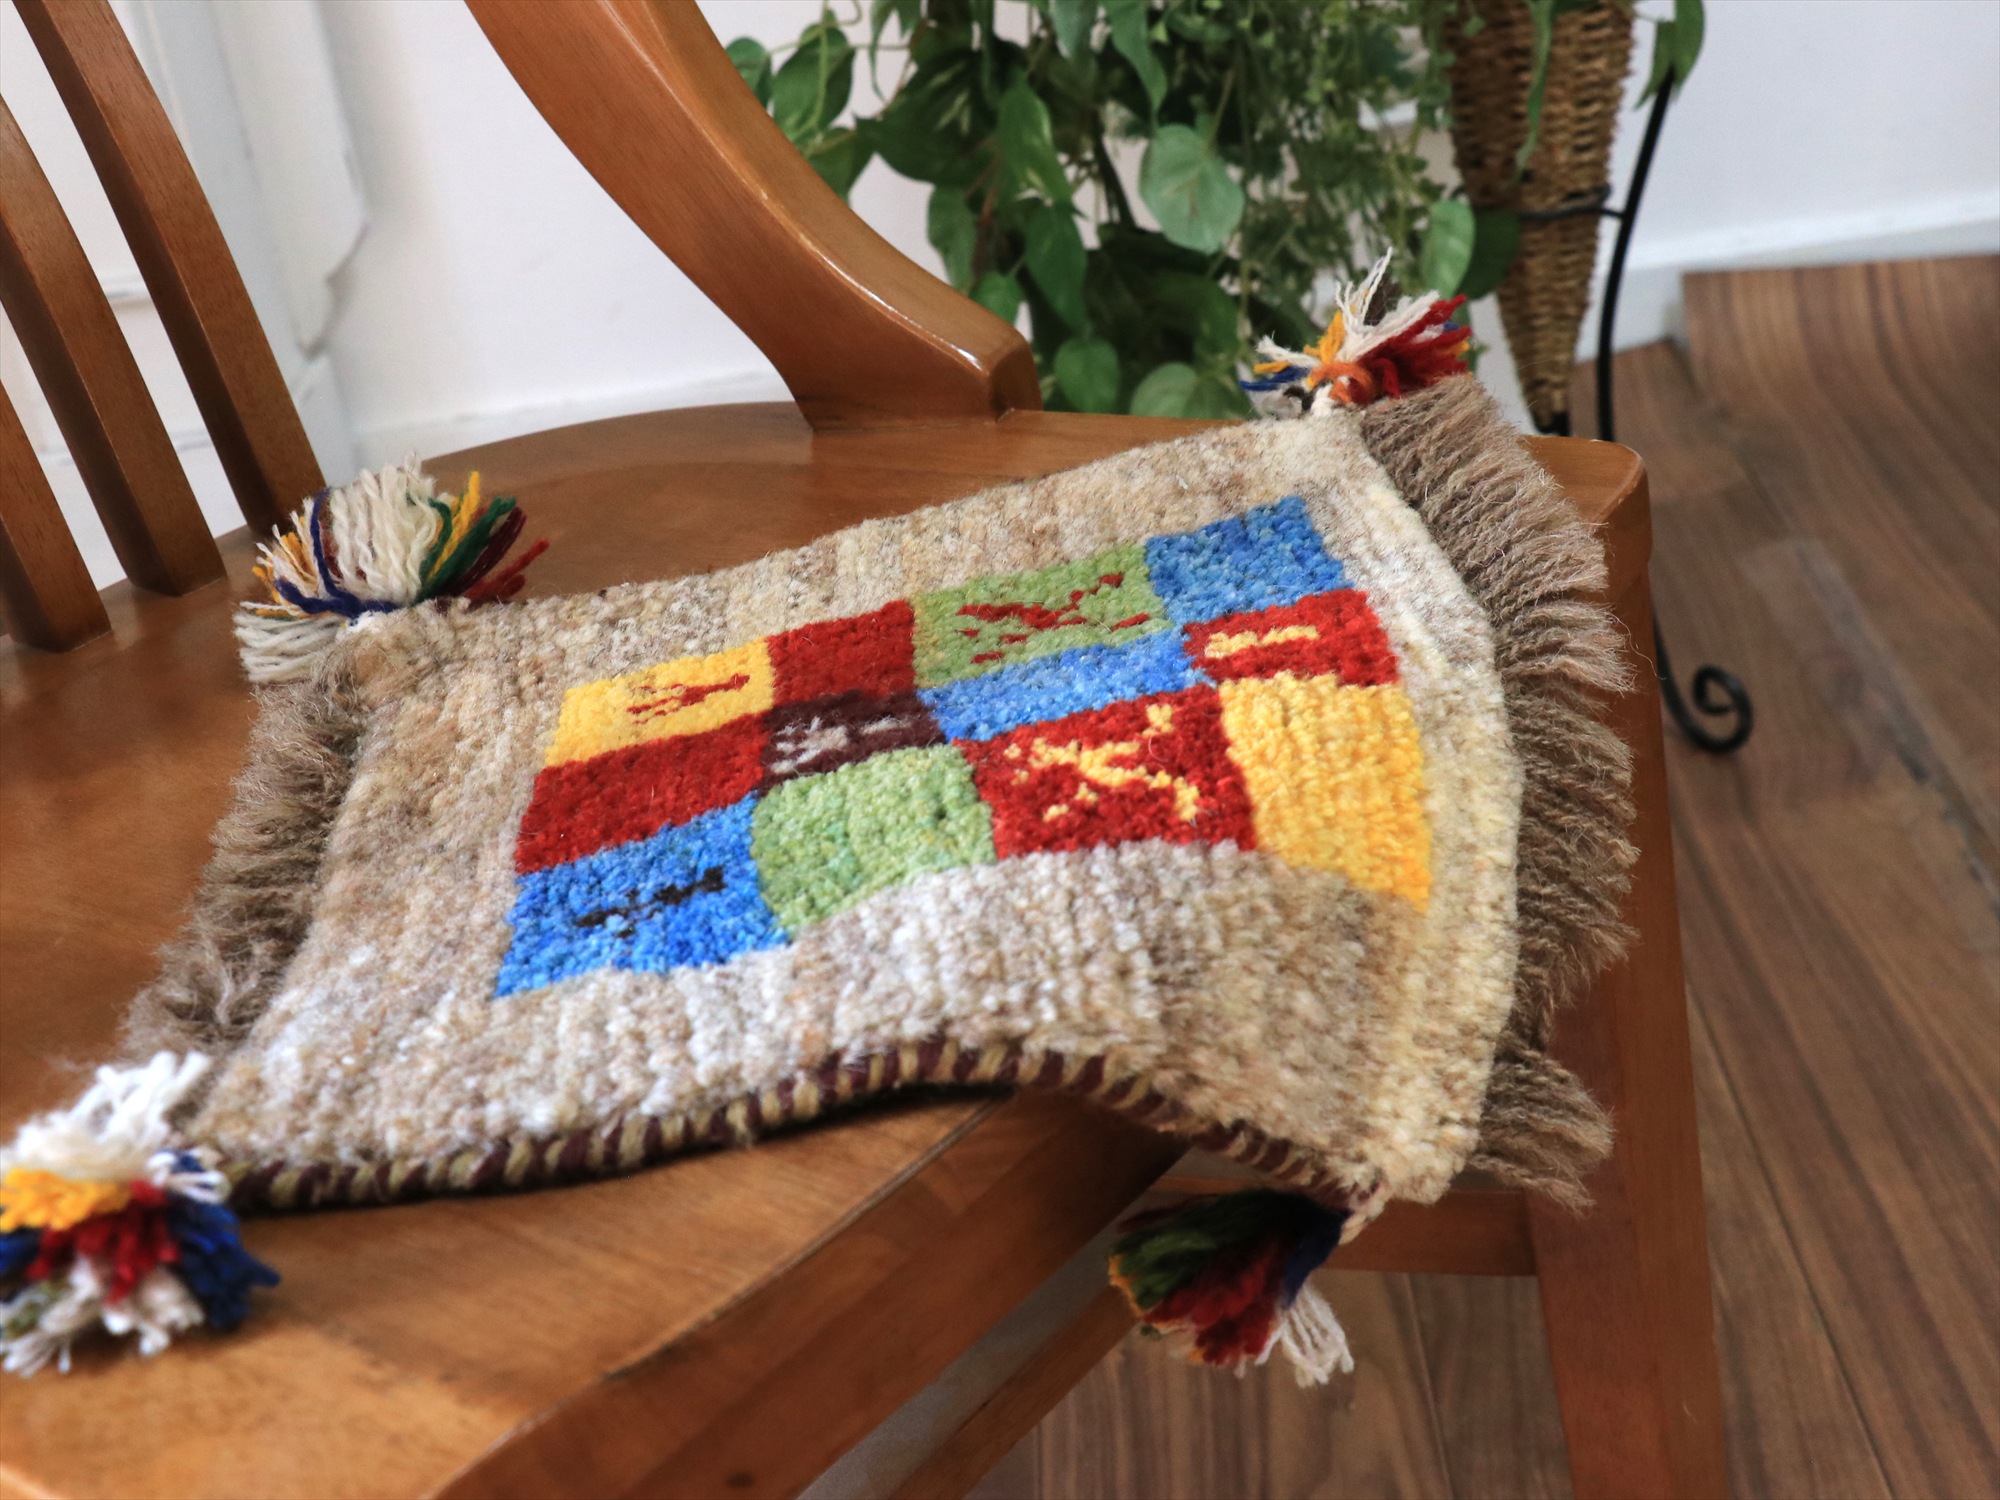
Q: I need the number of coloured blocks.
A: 12